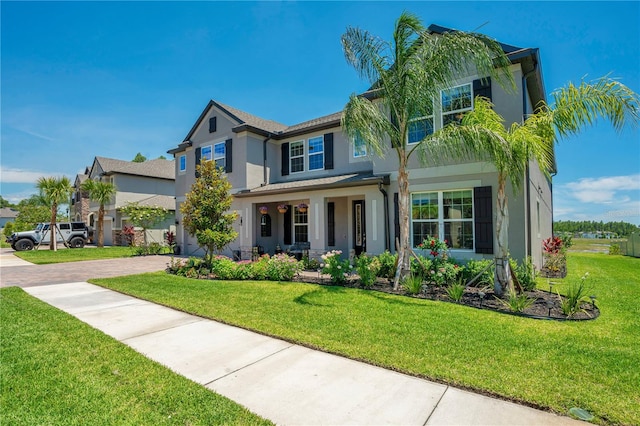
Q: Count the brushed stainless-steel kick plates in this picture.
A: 0